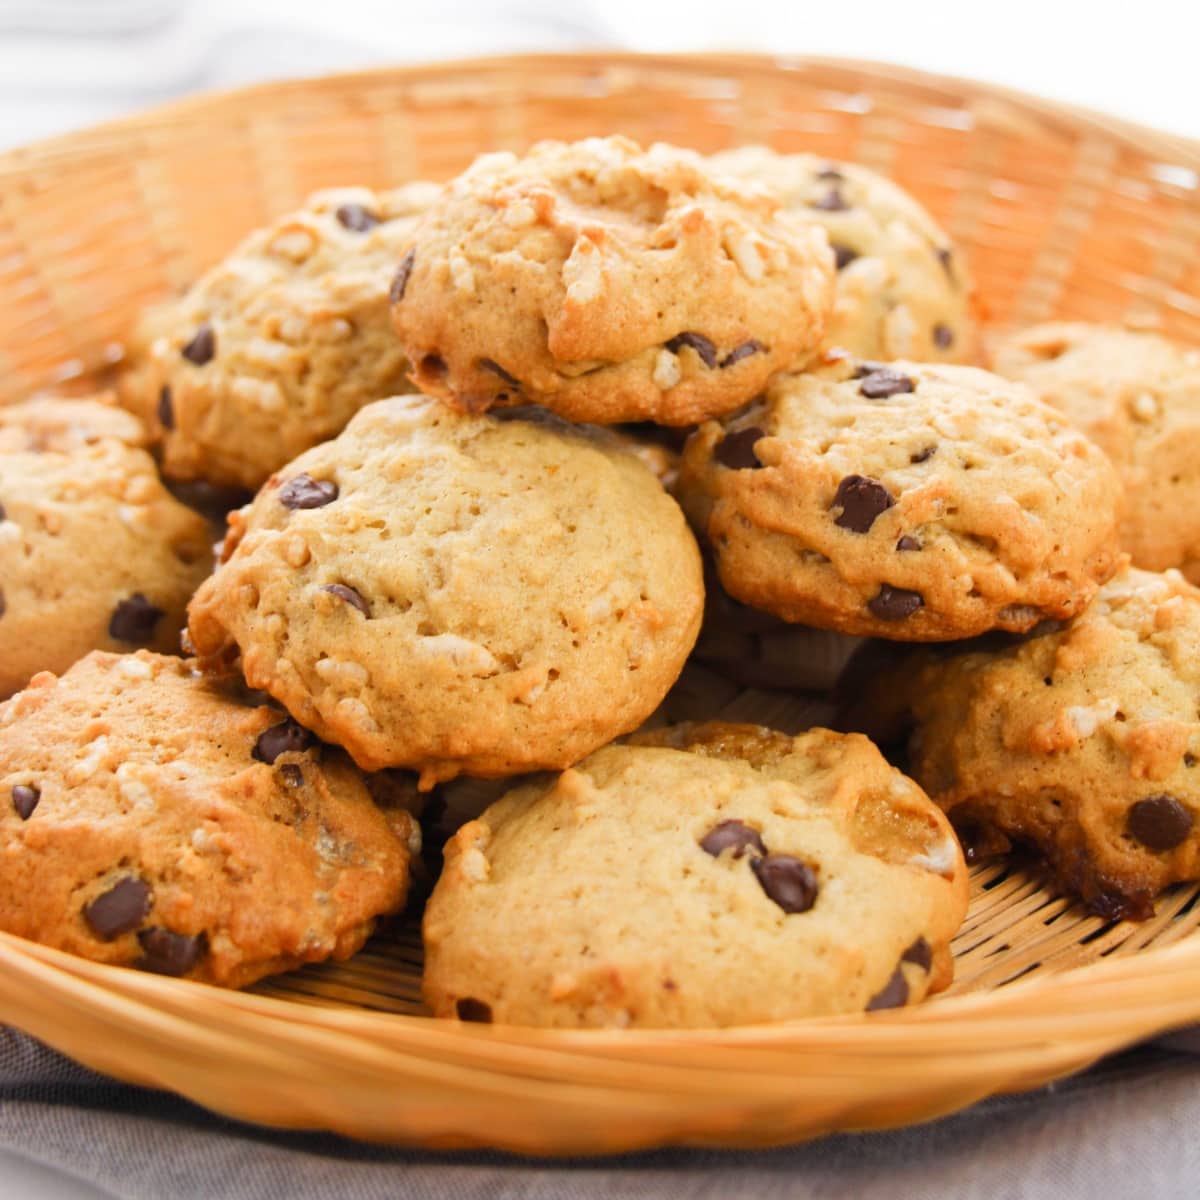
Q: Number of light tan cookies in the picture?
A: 10